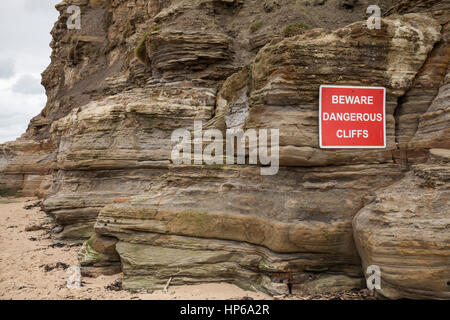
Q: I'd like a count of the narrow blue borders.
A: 0